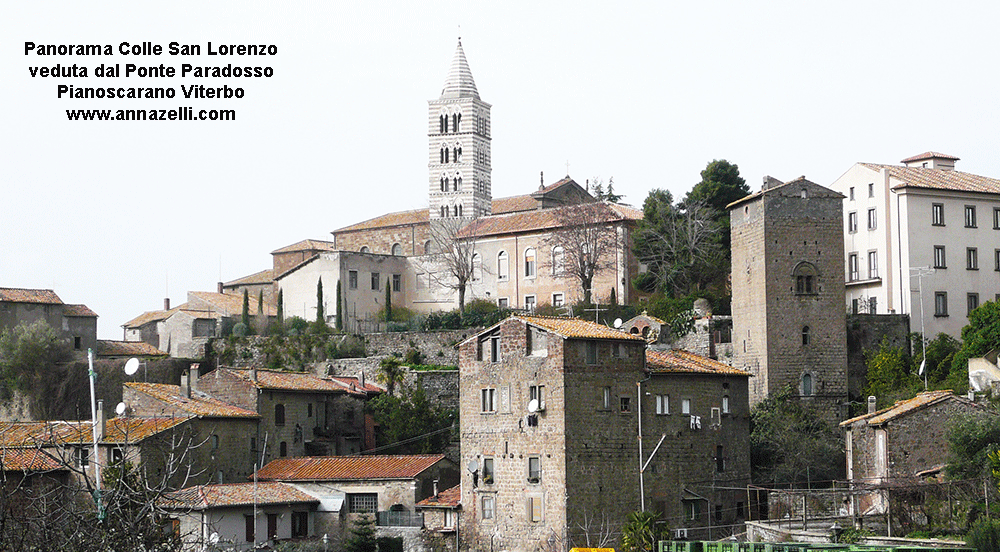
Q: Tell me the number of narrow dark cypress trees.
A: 6